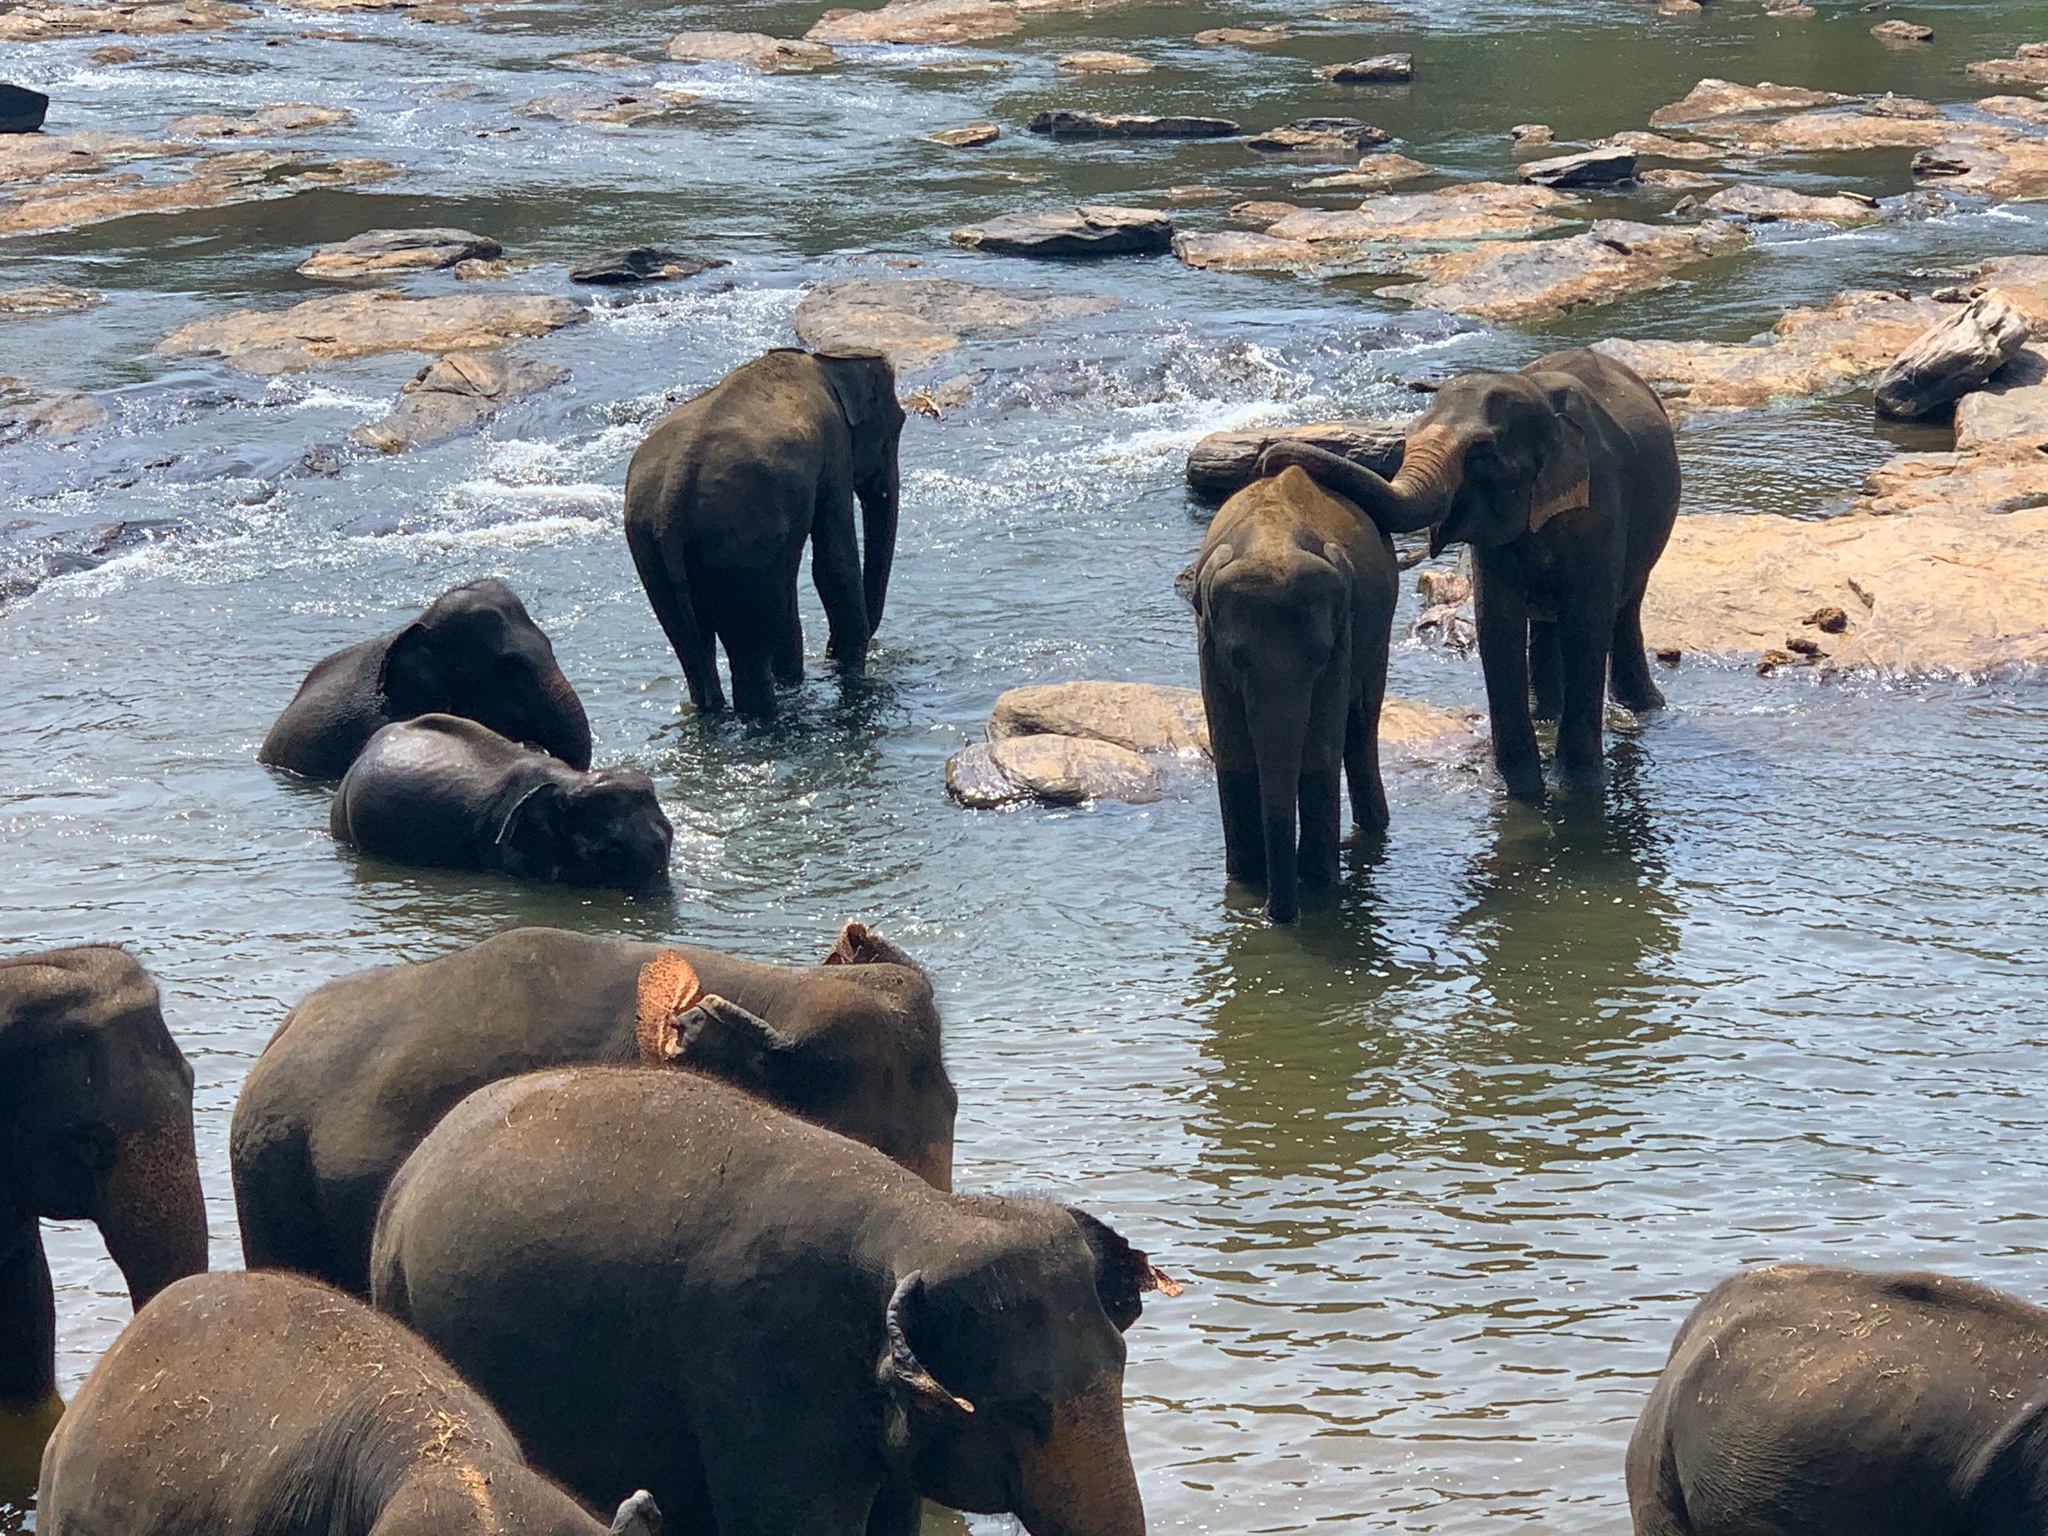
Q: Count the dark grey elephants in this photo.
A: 10